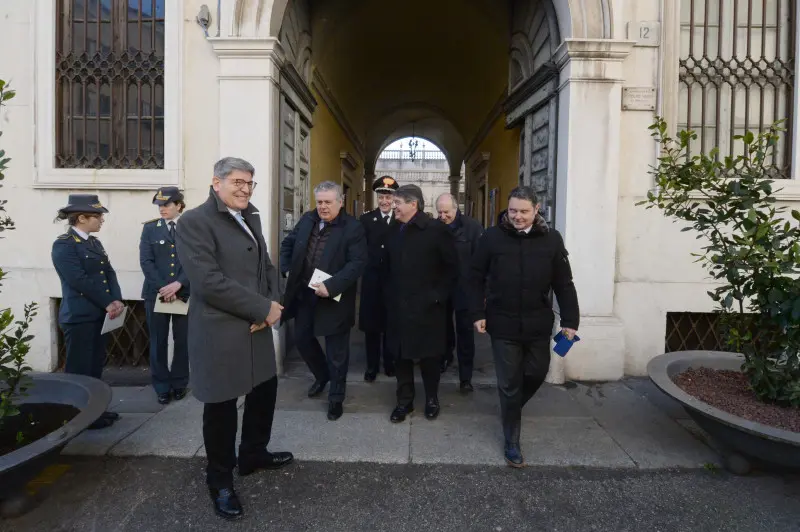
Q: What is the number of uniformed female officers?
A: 2